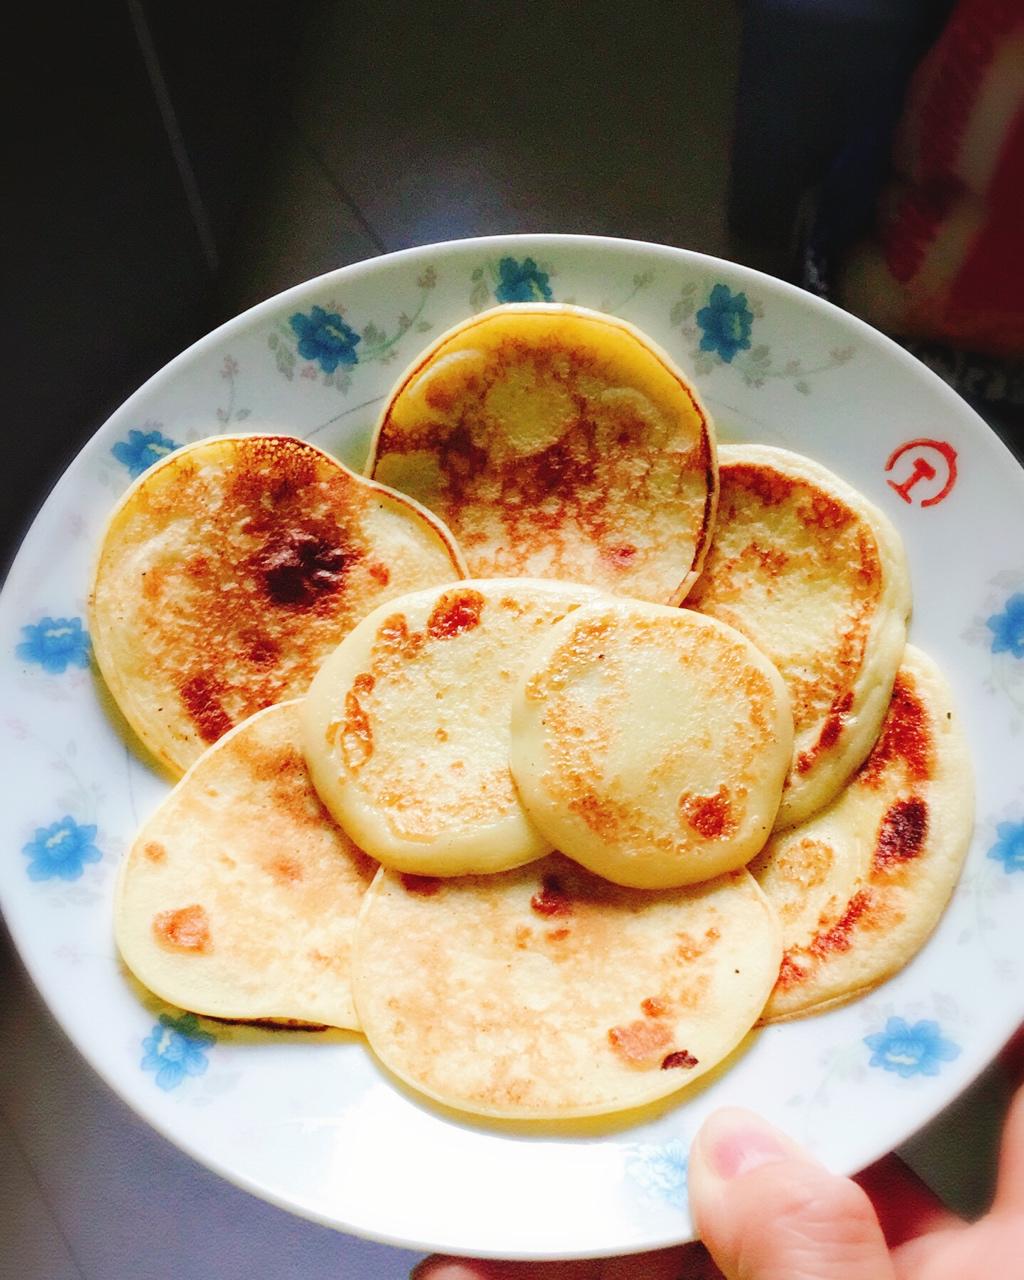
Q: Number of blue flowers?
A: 11